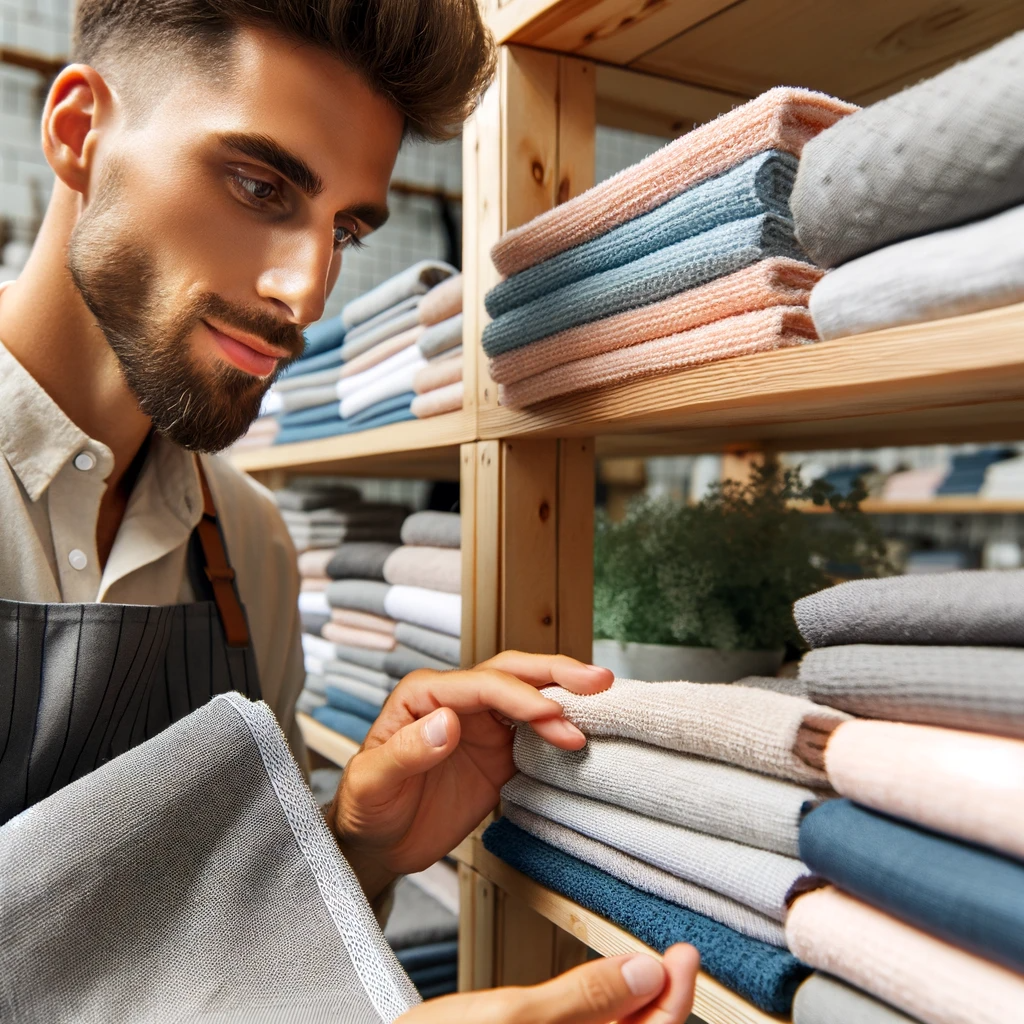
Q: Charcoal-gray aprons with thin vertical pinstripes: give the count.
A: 1